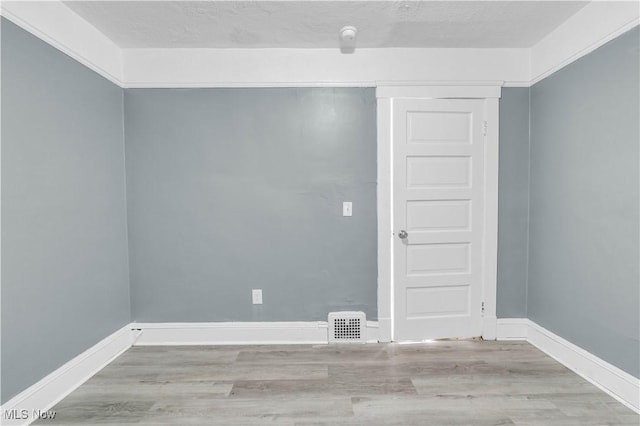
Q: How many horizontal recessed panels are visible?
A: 5